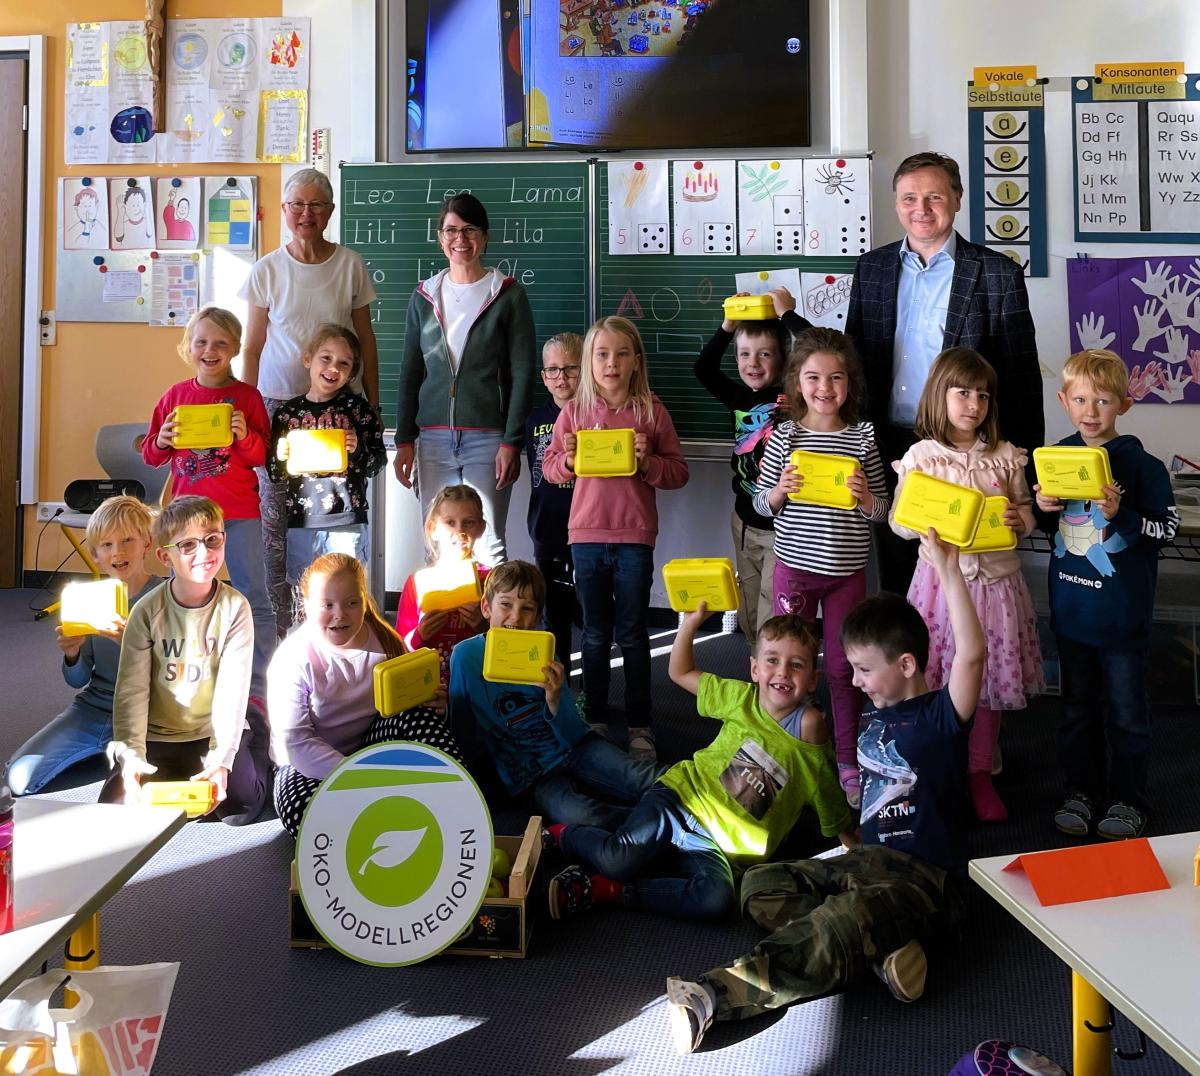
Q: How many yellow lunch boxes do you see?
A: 14